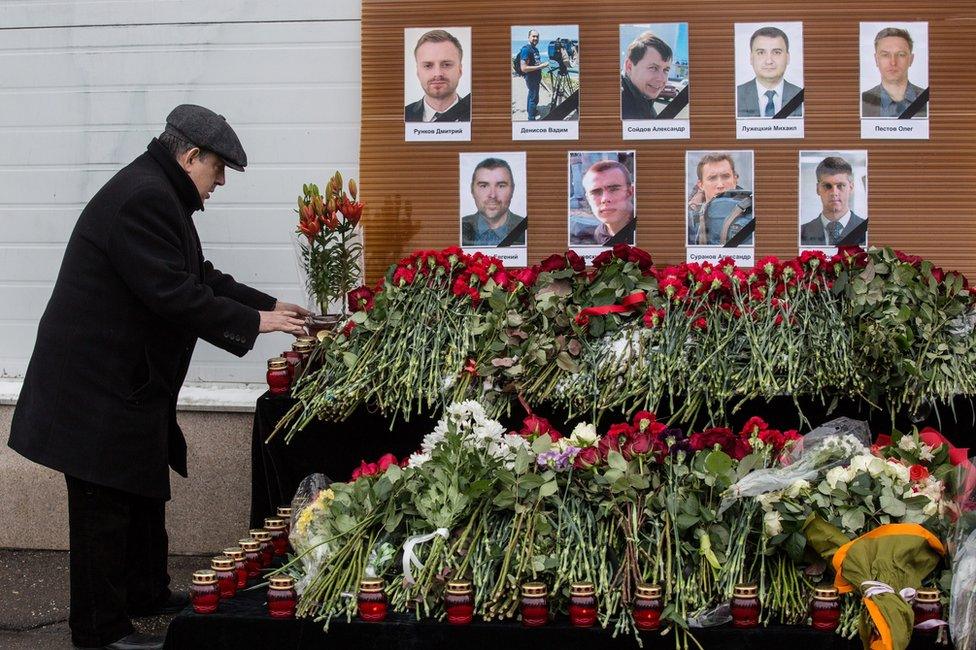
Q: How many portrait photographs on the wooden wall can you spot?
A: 9